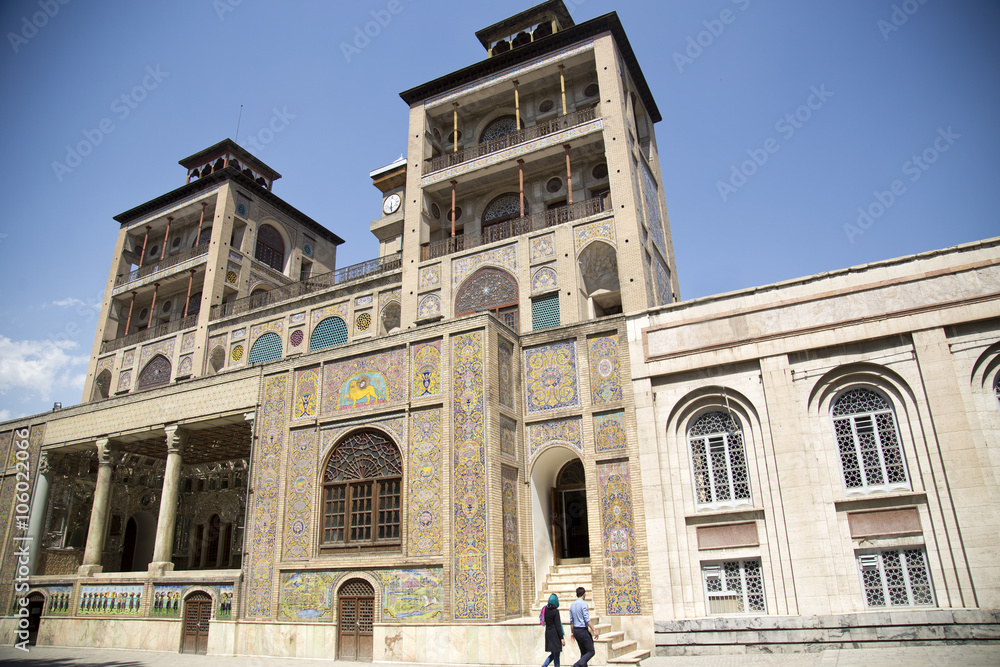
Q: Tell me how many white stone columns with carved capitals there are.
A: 3